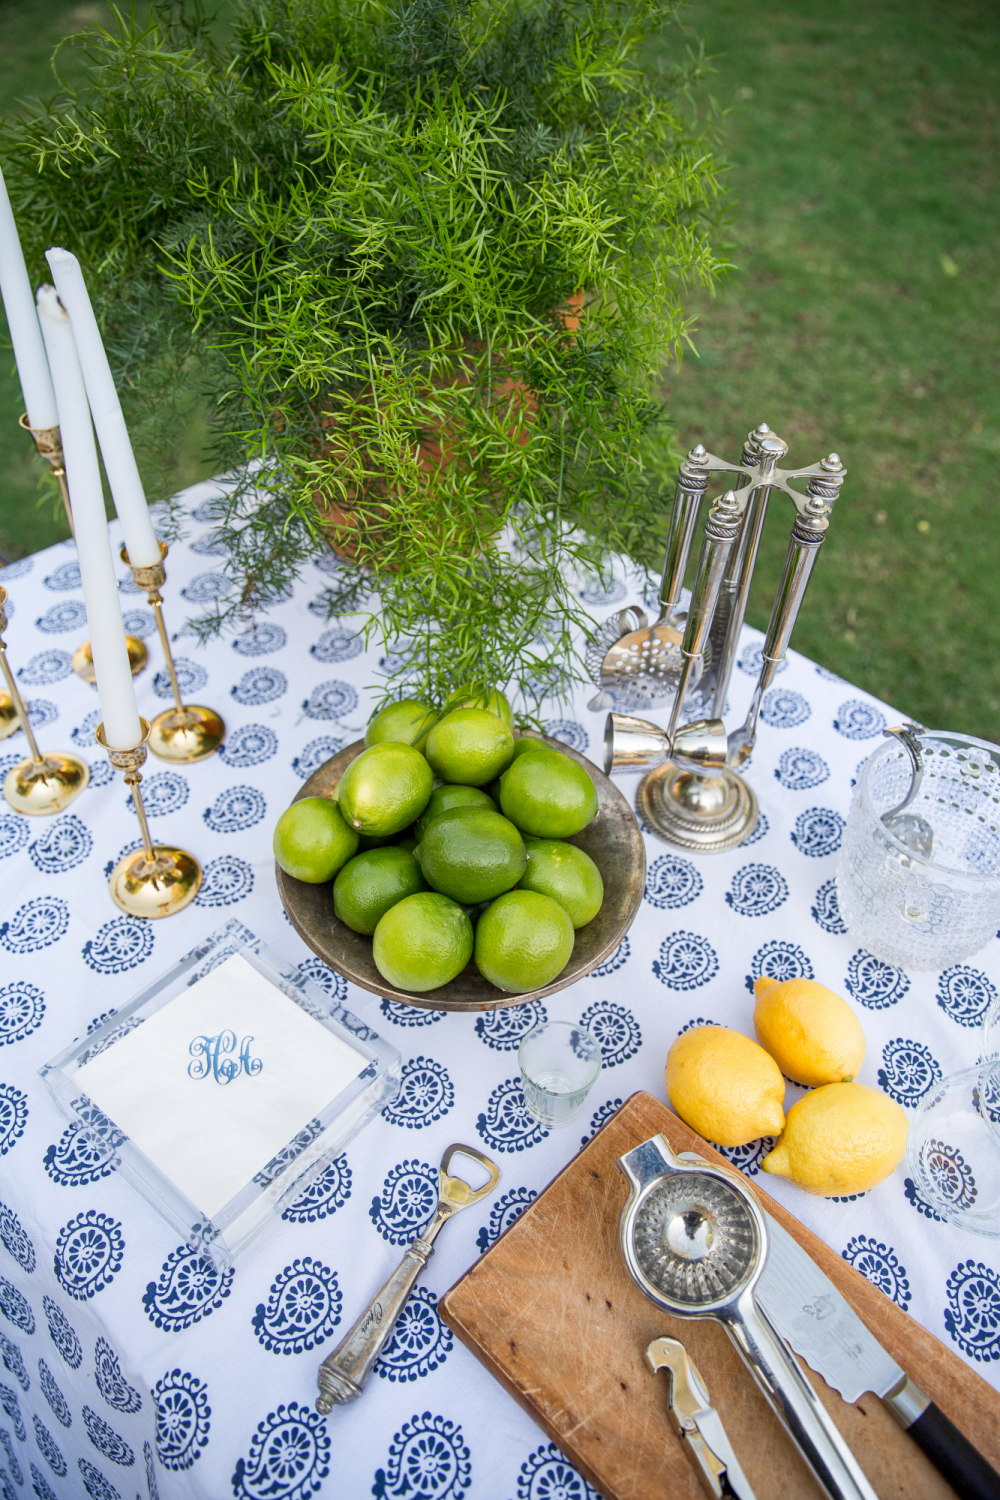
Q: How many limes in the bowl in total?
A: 13